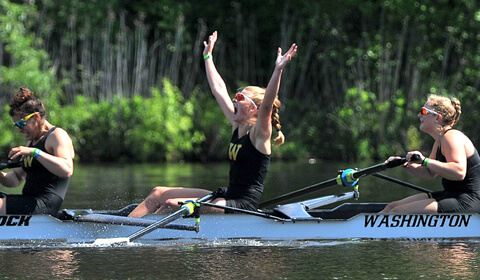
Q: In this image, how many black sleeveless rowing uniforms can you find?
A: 3